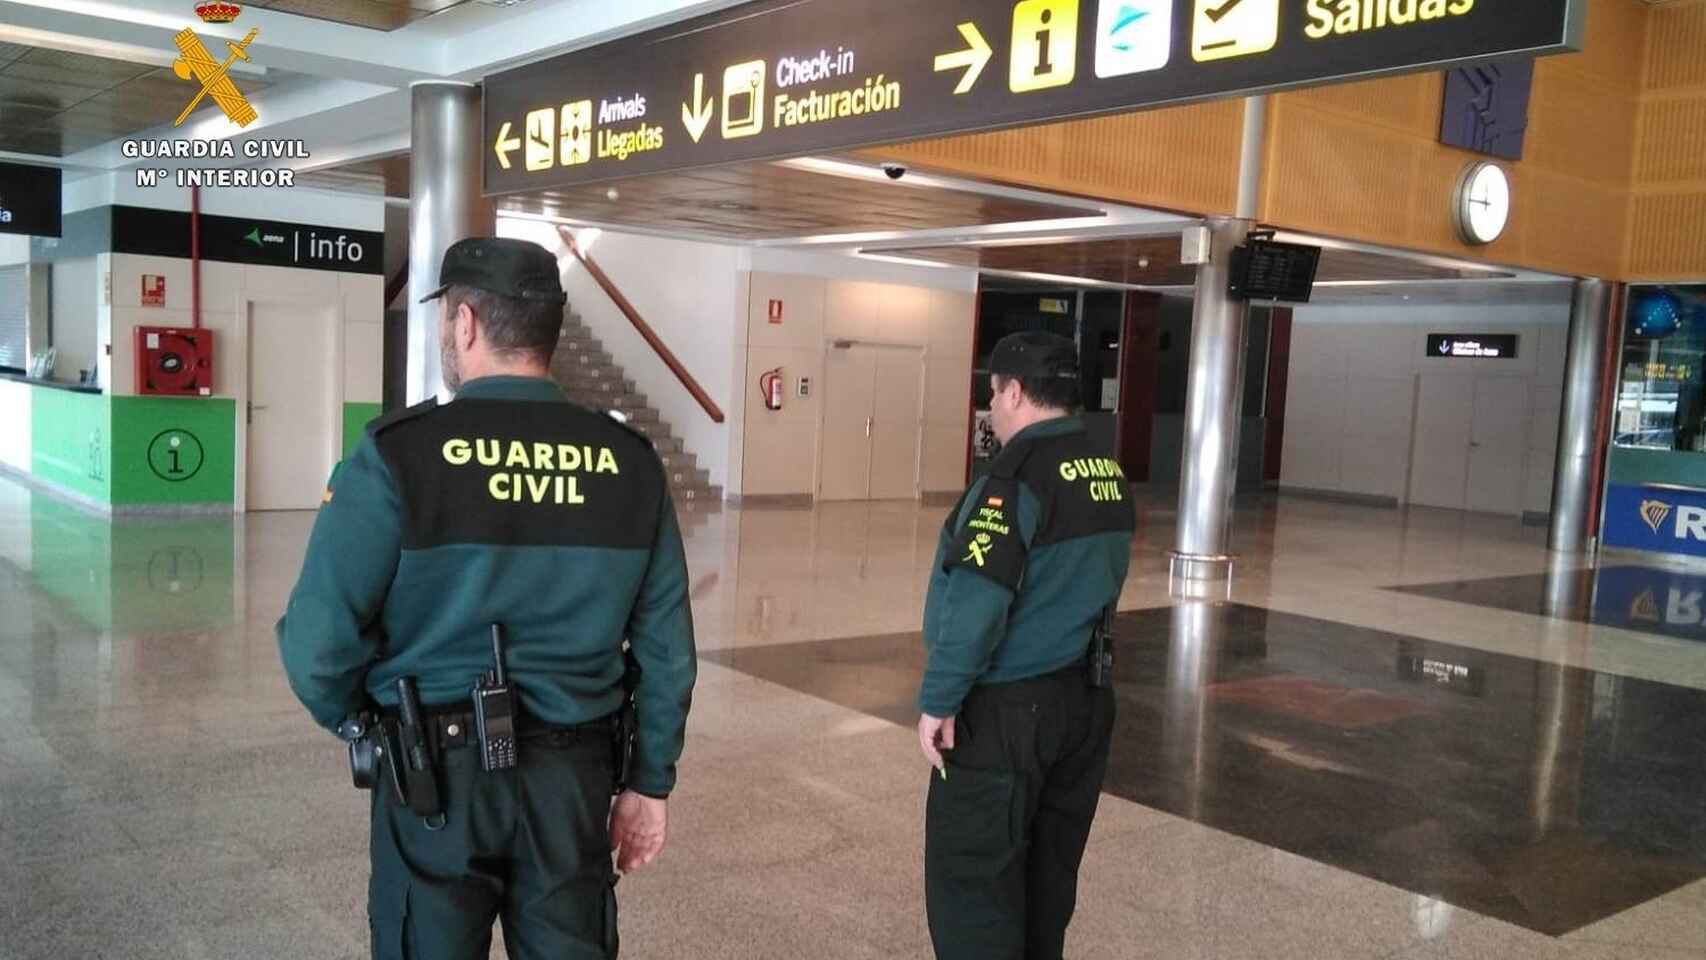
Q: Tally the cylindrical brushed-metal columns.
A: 3